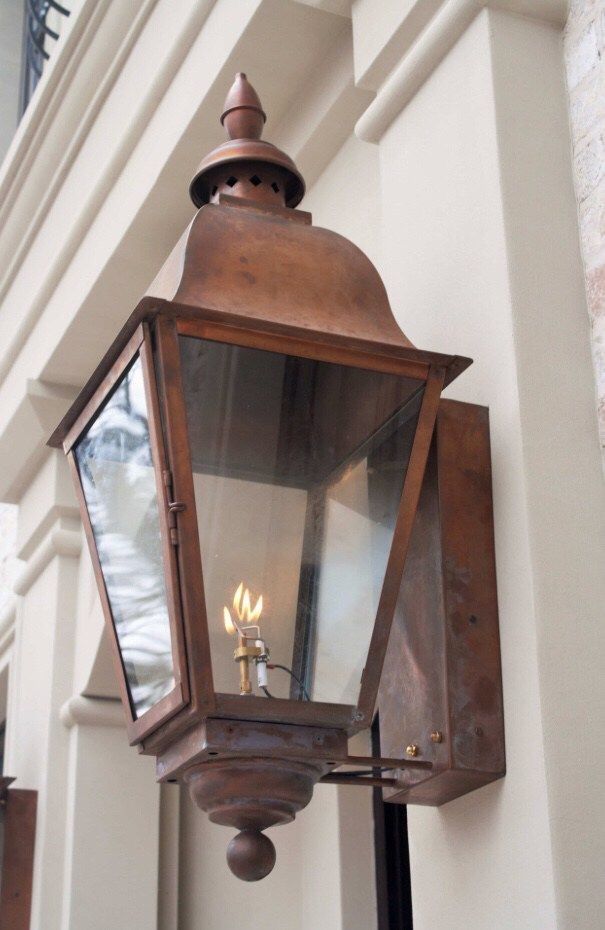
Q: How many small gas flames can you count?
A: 4